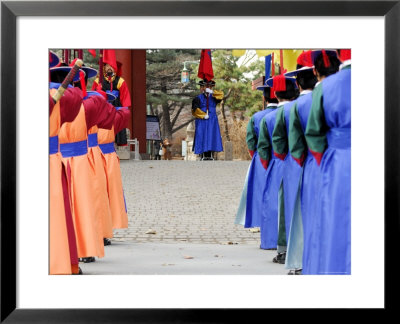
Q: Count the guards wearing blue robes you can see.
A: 6